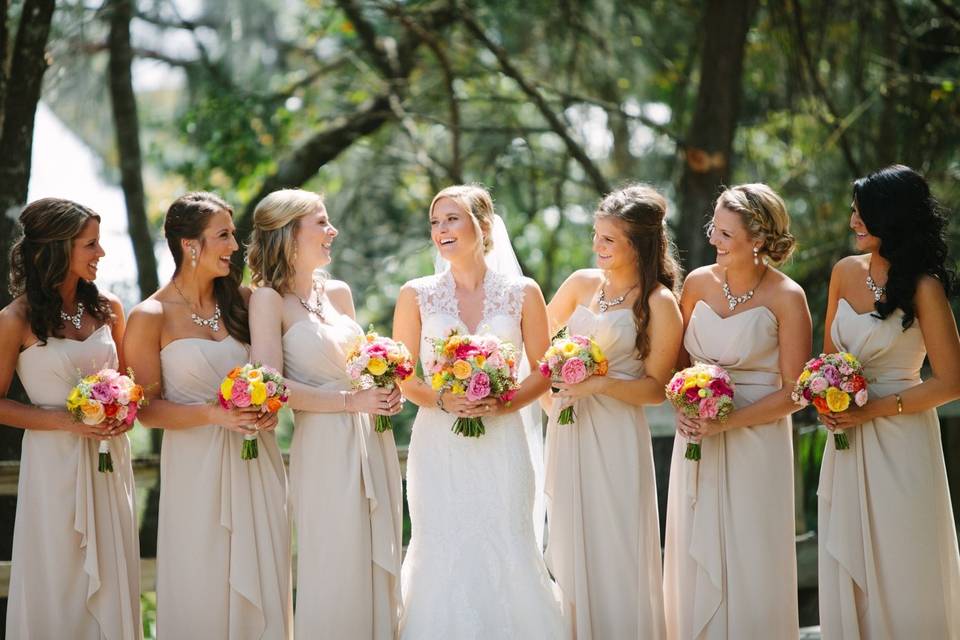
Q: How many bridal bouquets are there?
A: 7